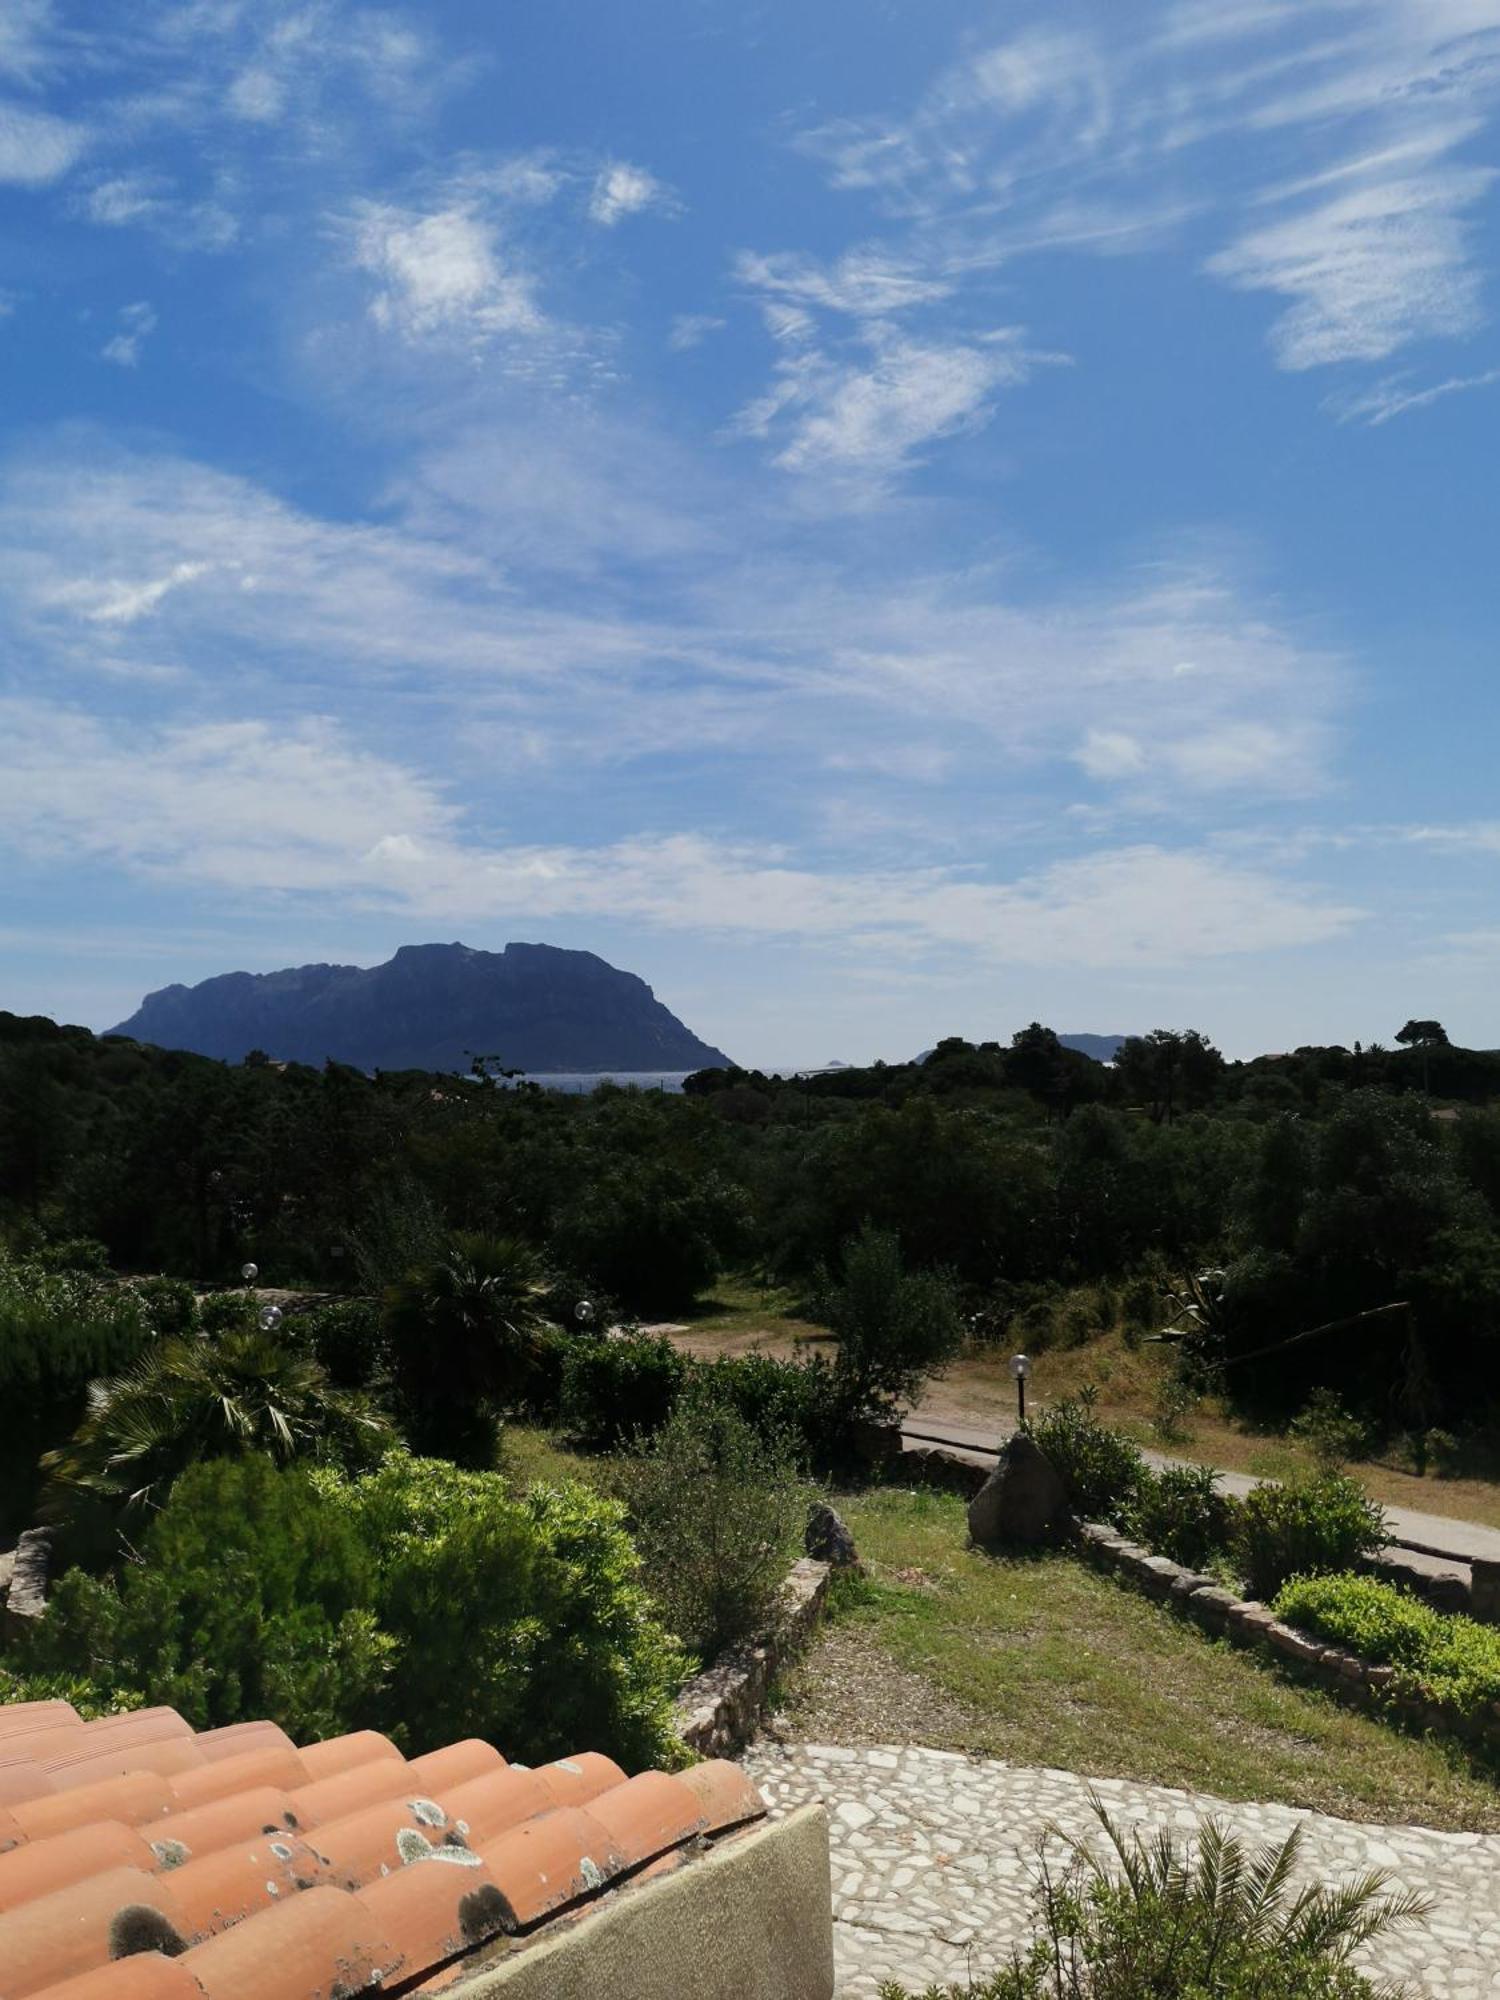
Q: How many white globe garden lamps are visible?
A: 4